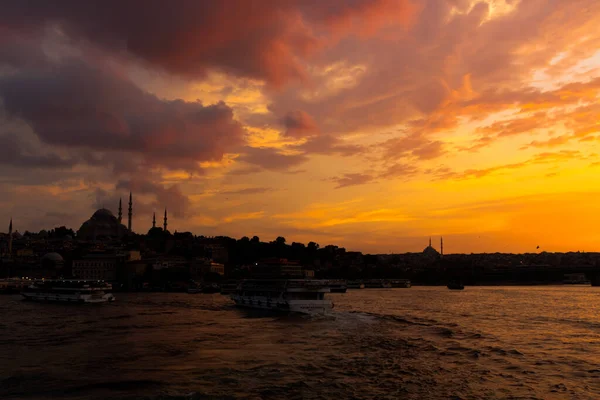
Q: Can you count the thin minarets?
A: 7